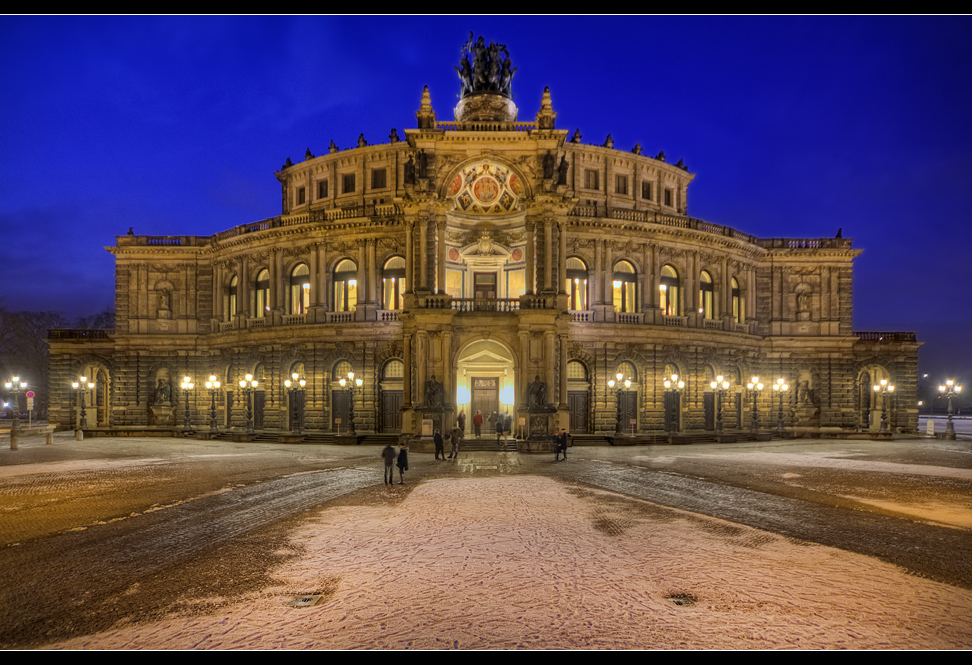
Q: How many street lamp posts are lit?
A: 14